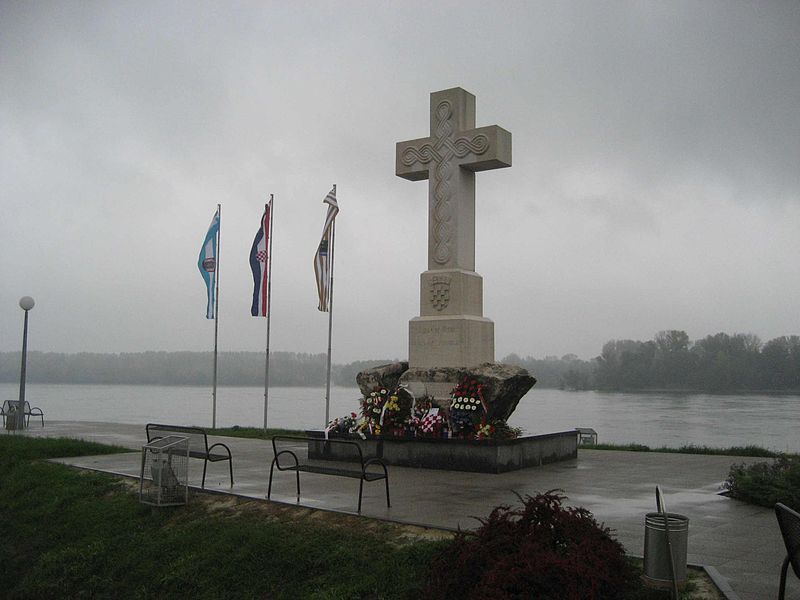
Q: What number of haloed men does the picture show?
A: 0